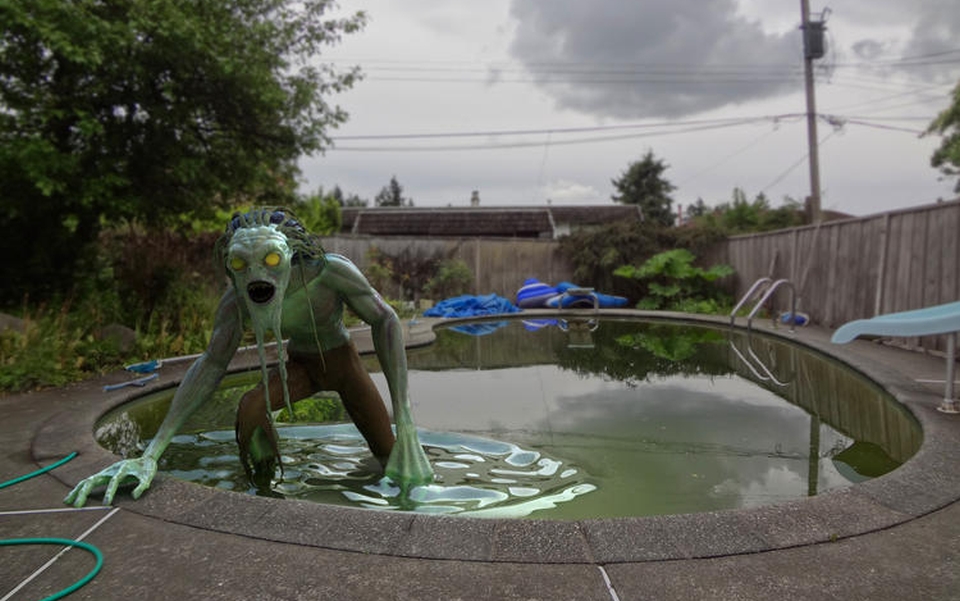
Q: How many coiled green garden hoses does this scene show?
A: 1